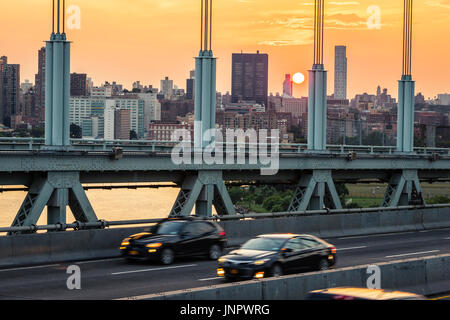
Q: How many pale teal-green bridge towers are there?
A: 4